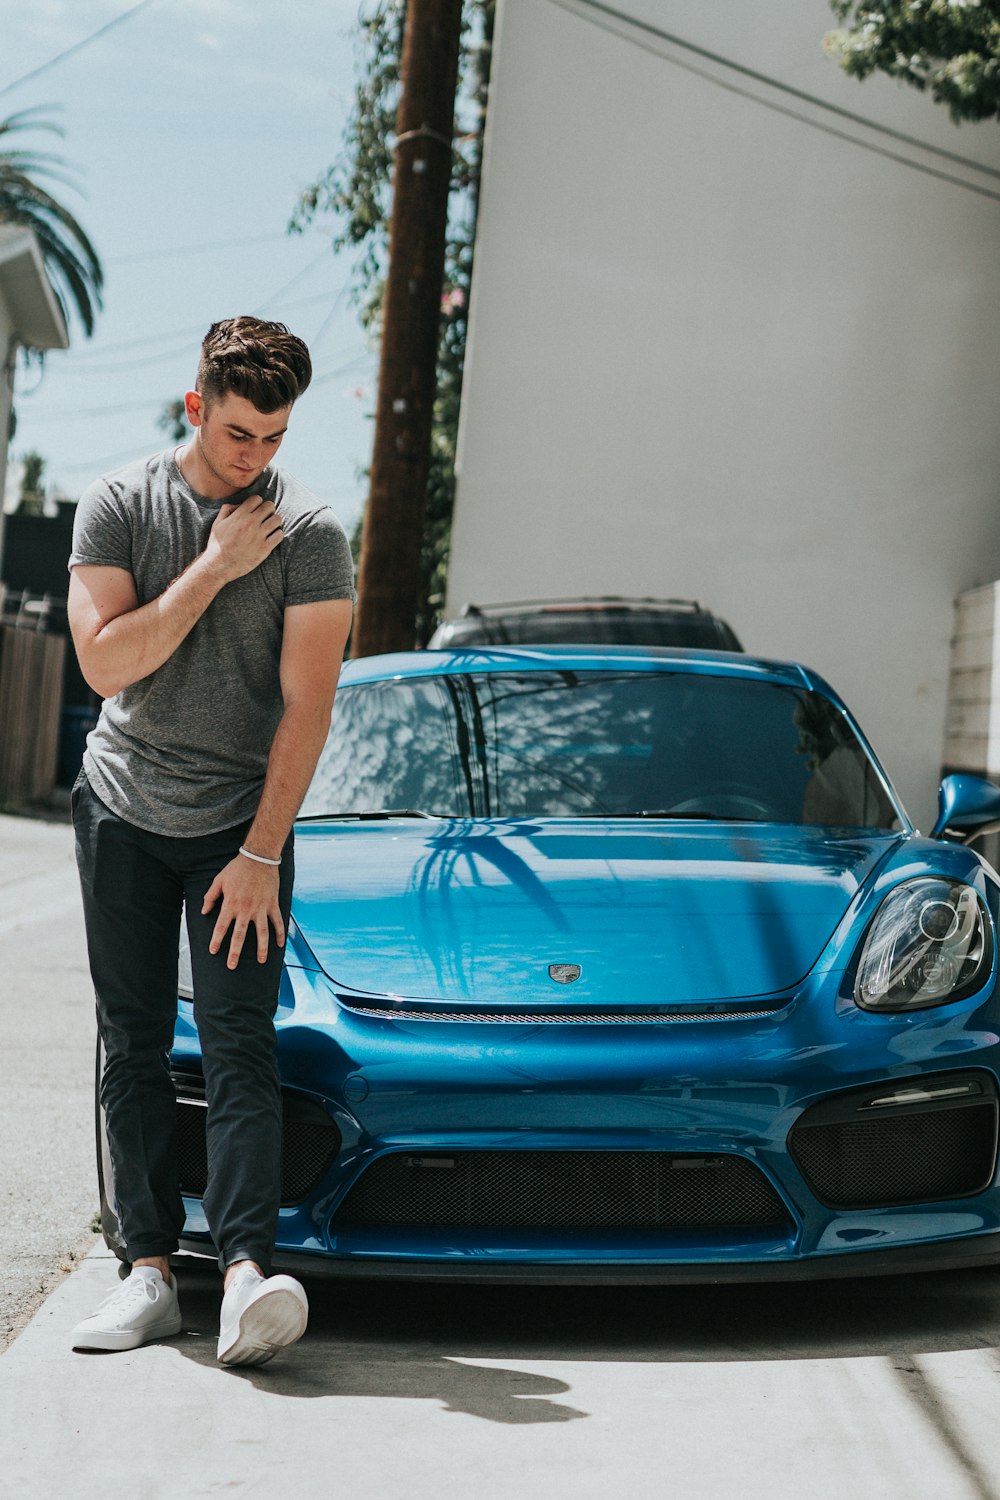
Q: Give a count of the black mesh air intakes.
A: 3